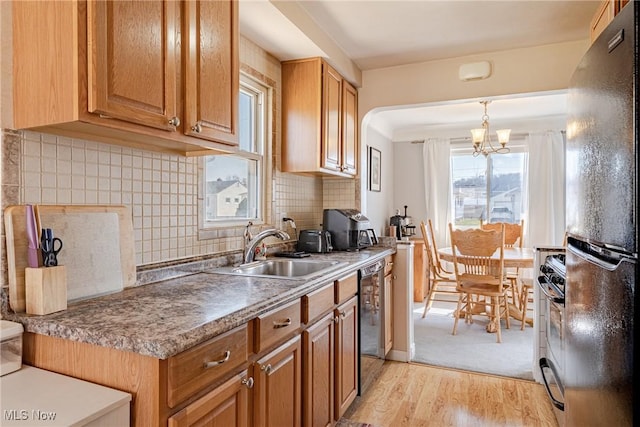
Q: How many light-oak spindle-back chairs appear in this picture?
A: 4